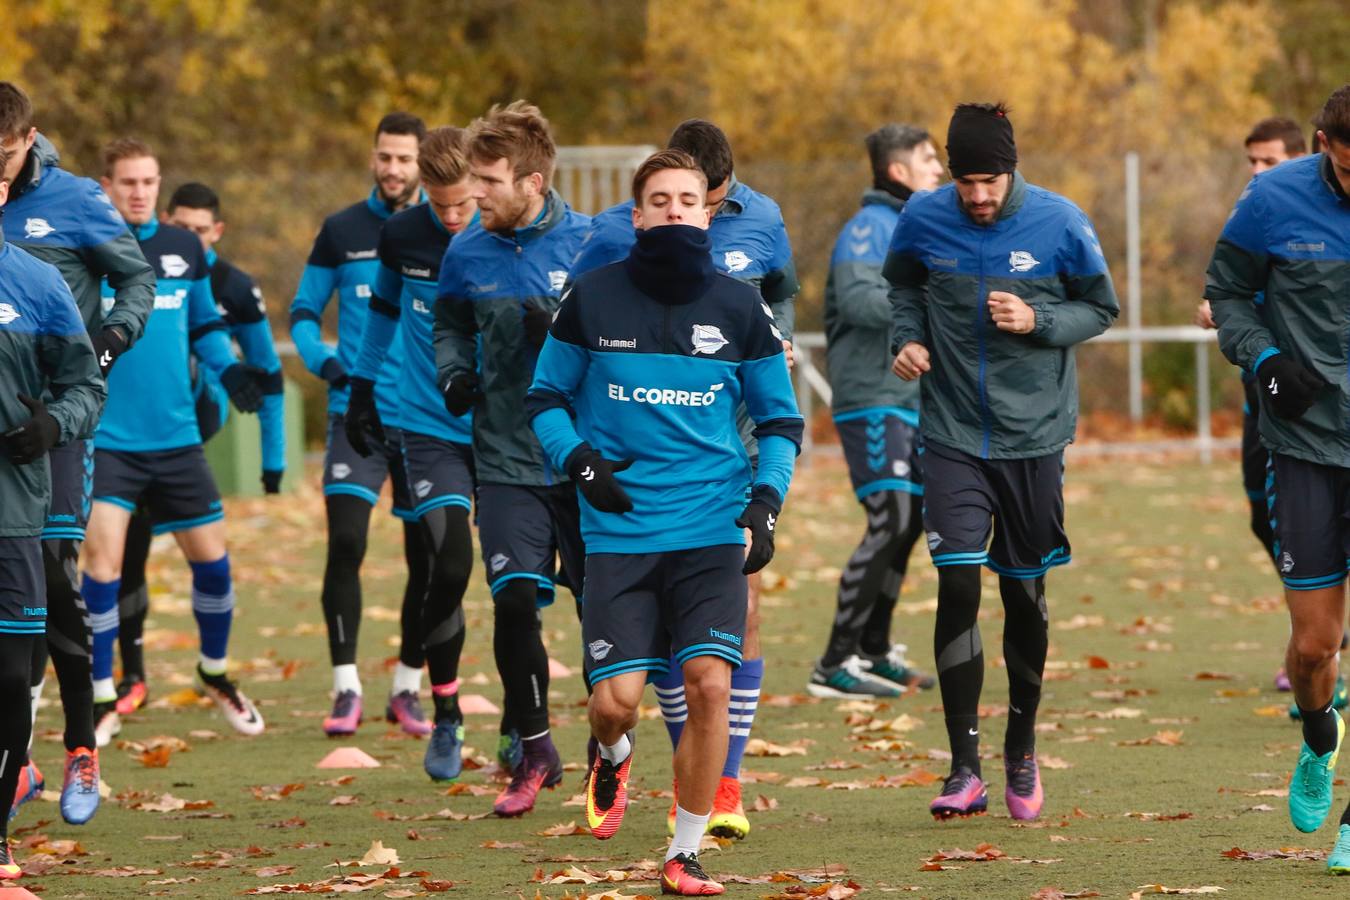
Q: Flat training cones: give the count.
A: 4